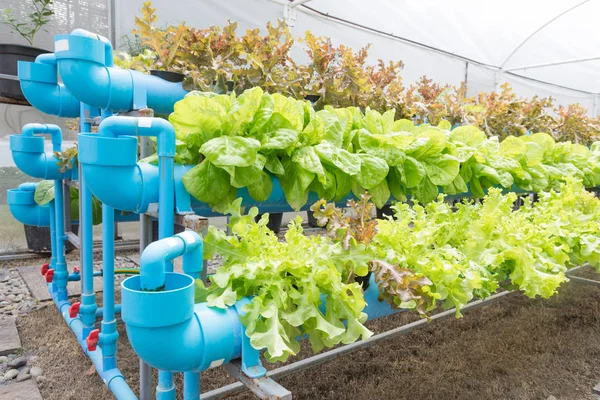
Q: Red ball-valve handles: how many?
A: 5